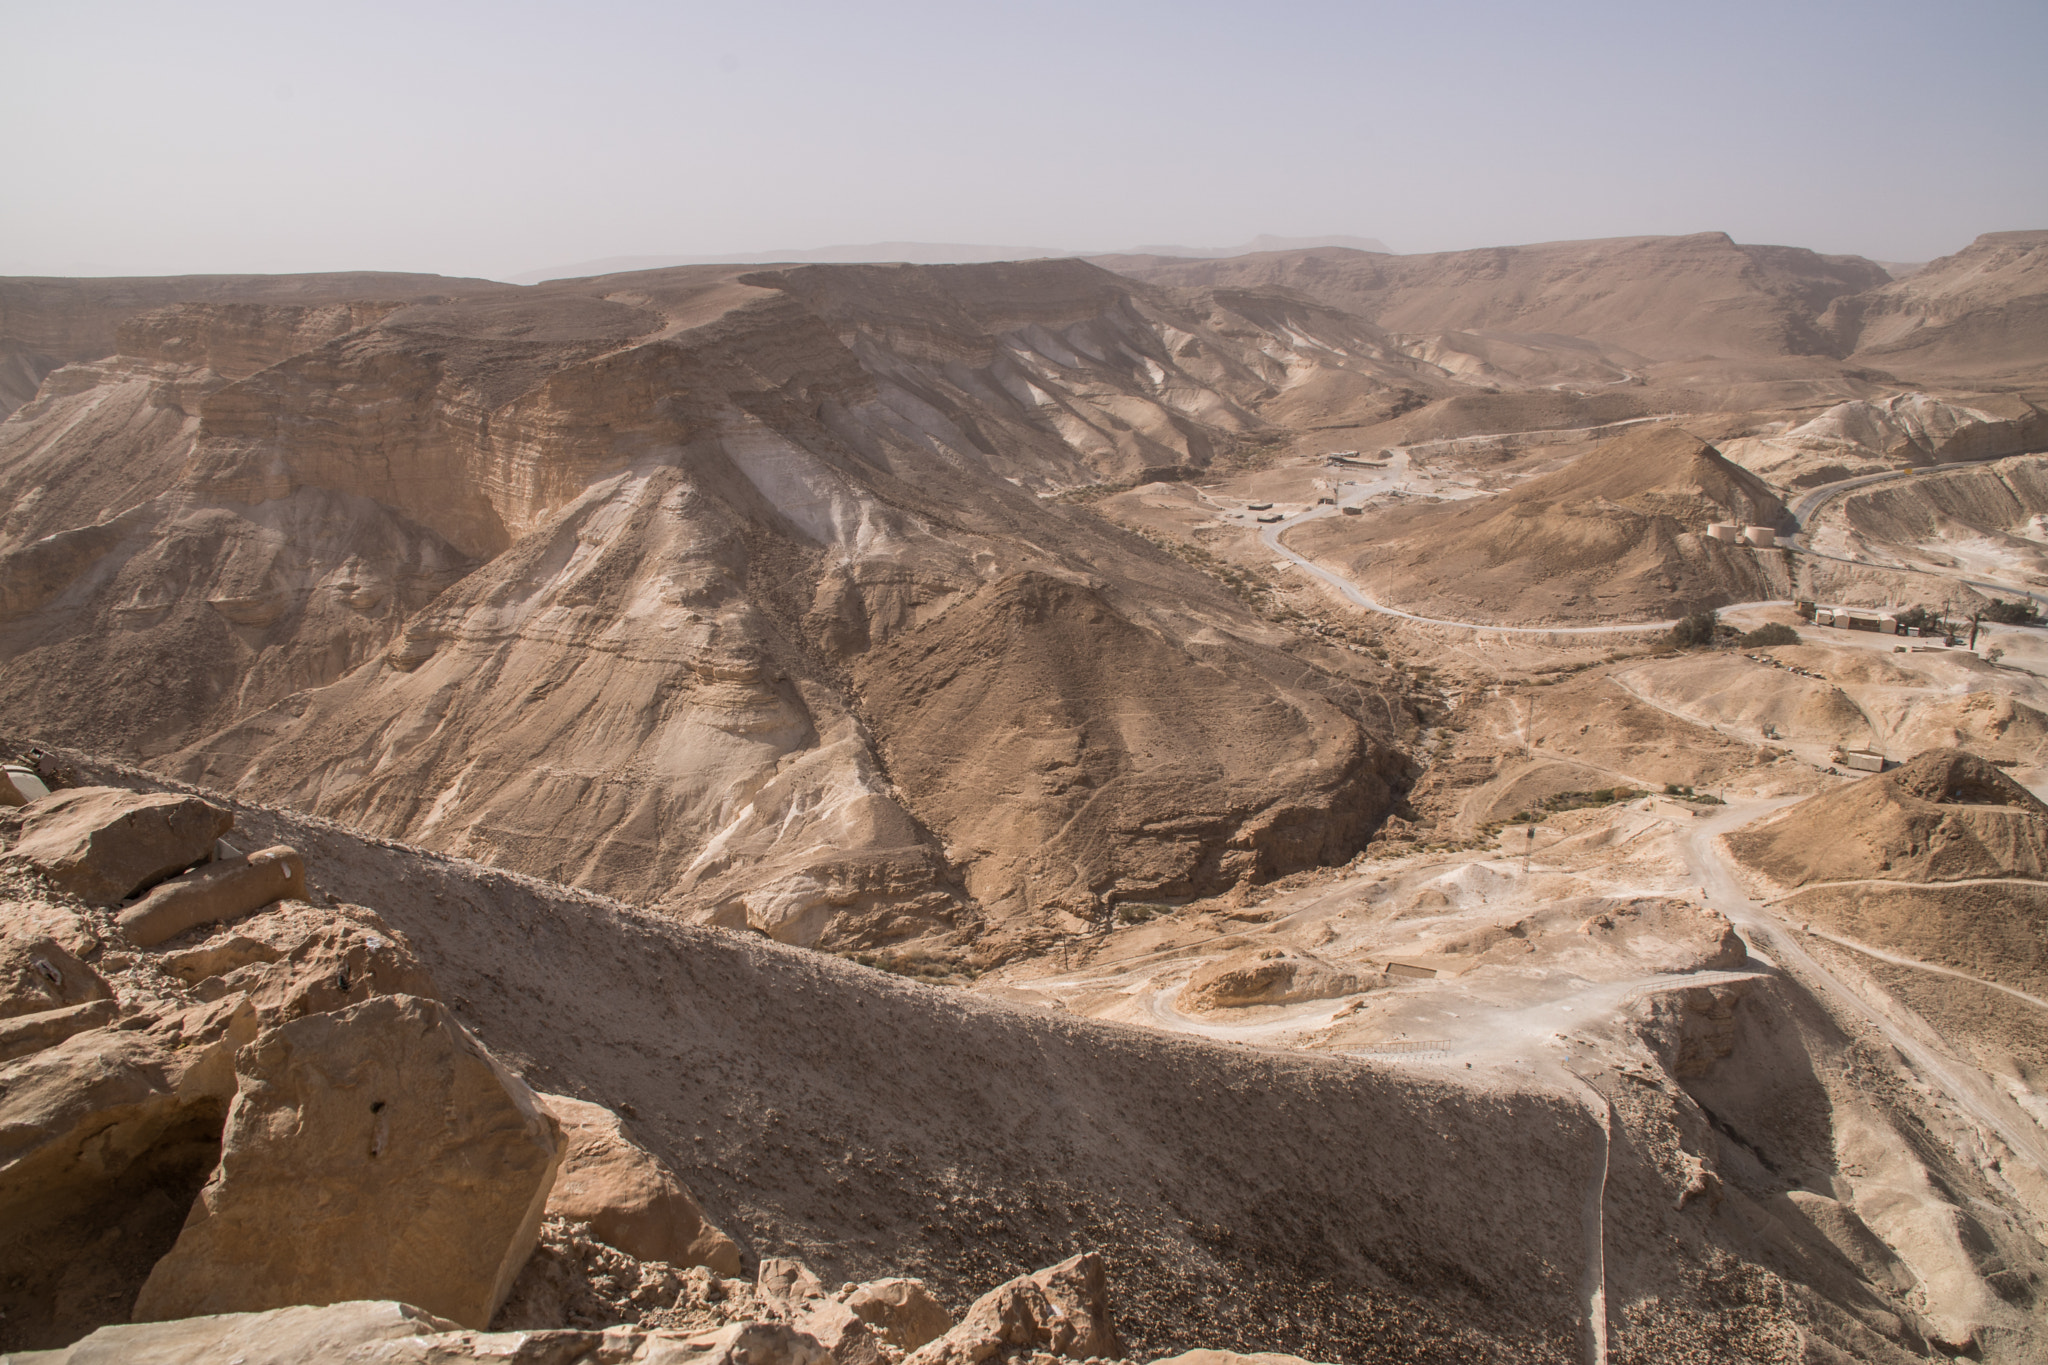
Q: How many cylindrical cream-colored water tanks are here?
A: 2